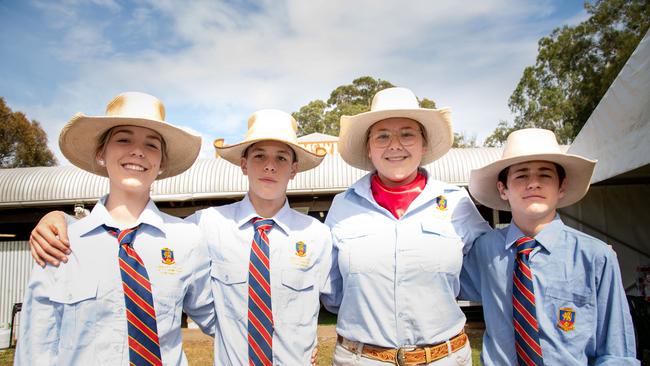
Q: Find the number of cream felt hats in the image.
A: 4